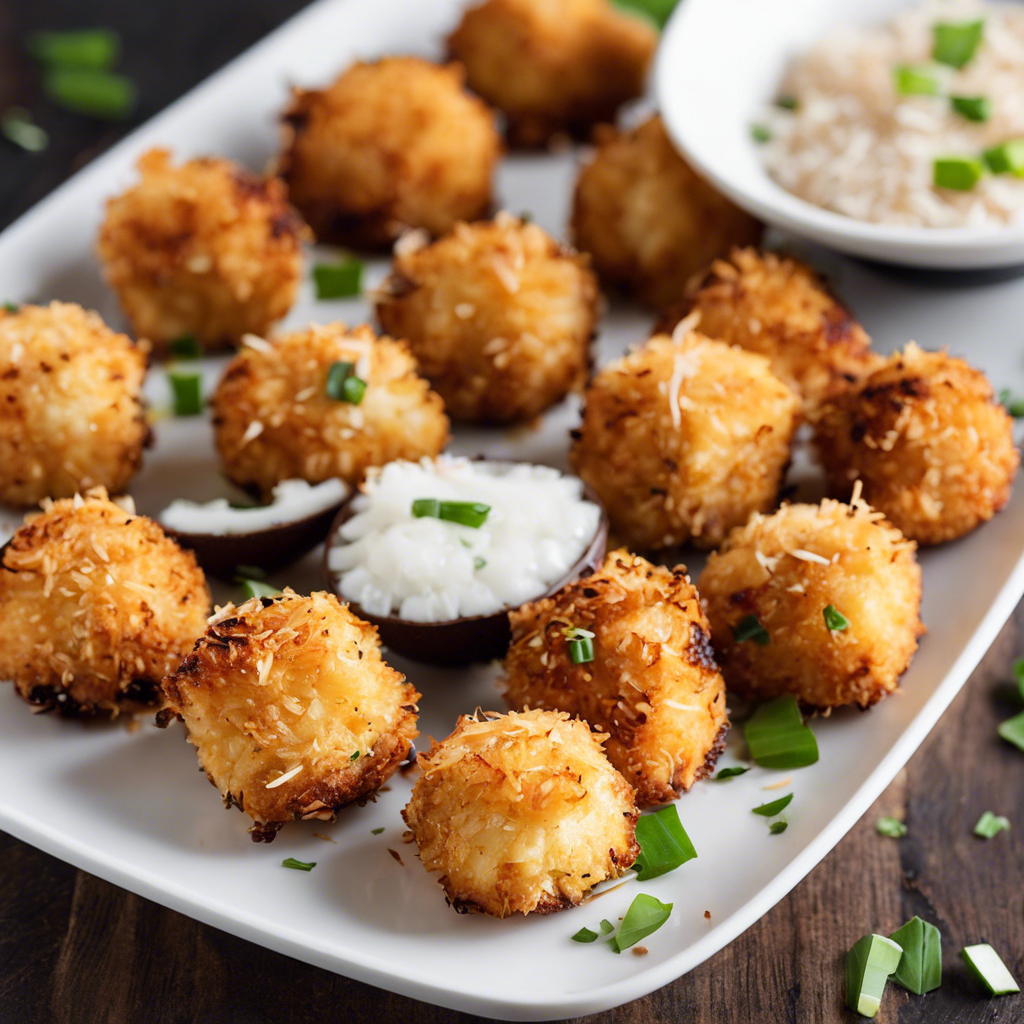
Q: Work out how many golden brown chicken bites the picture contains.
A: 15